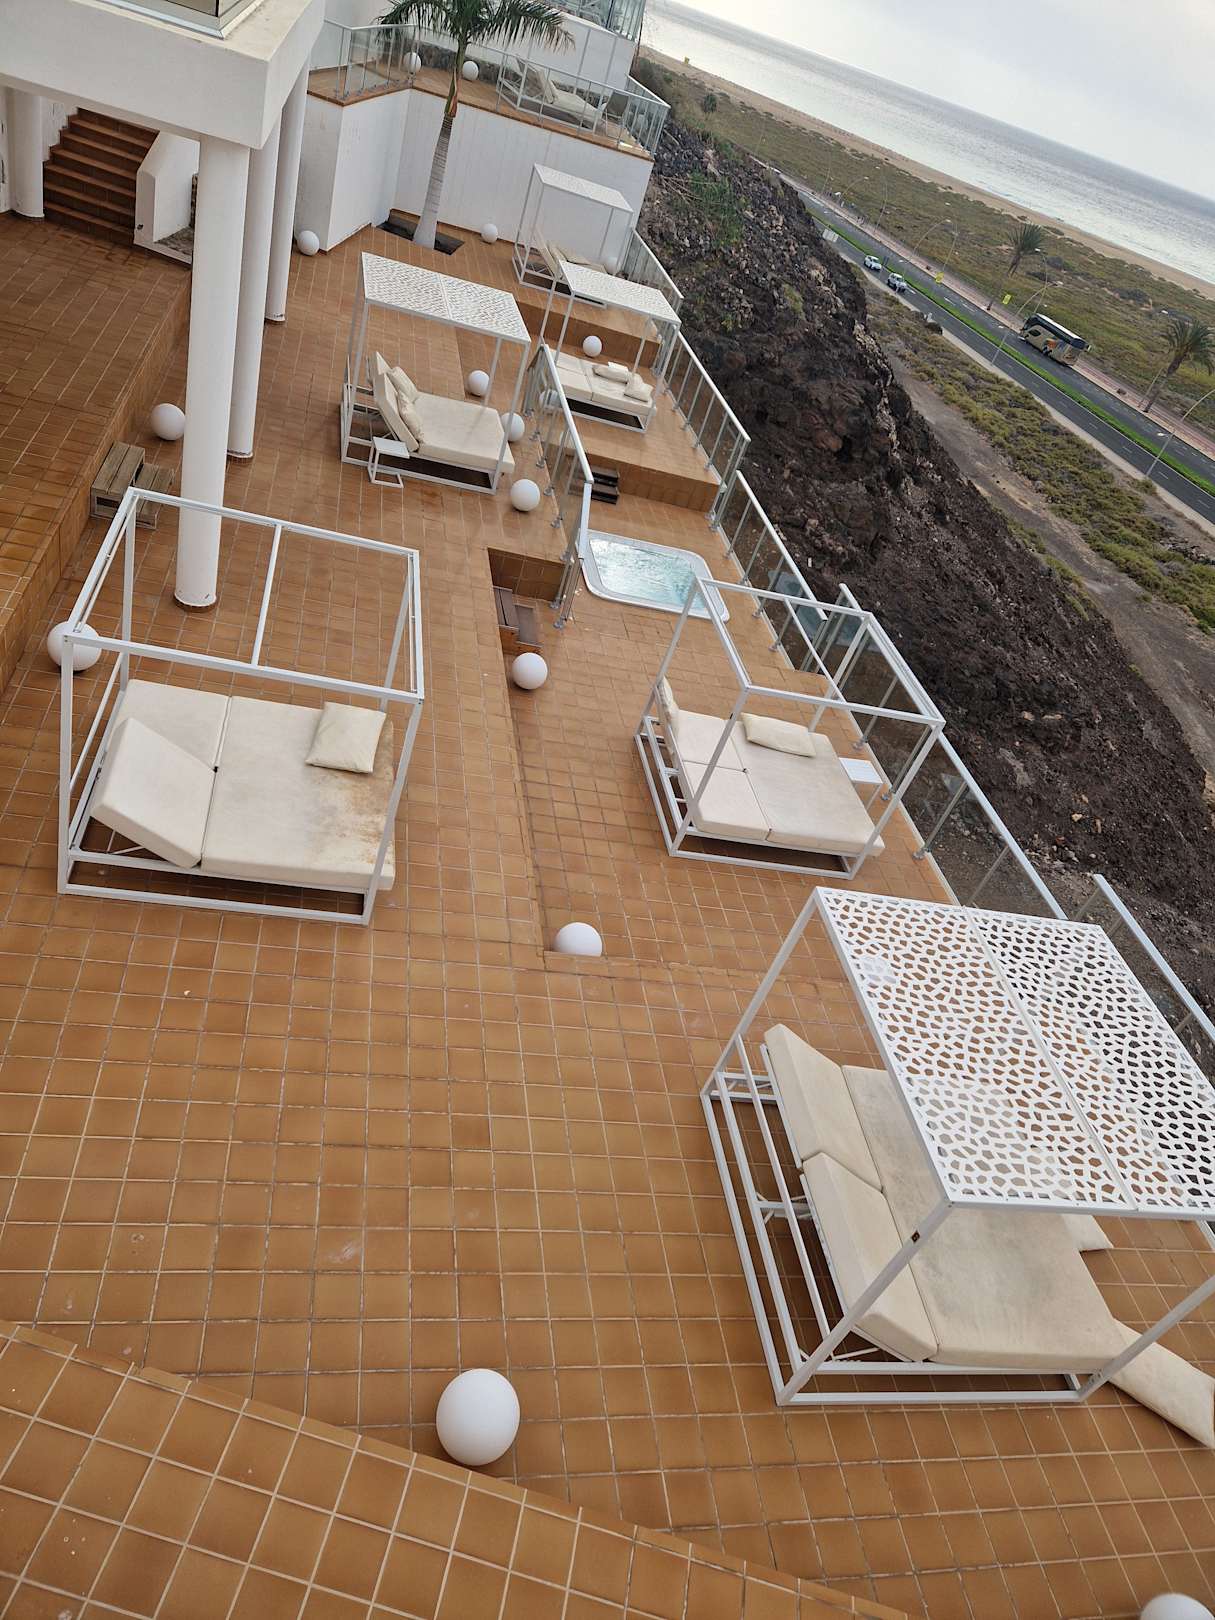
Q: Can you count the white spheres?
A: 14